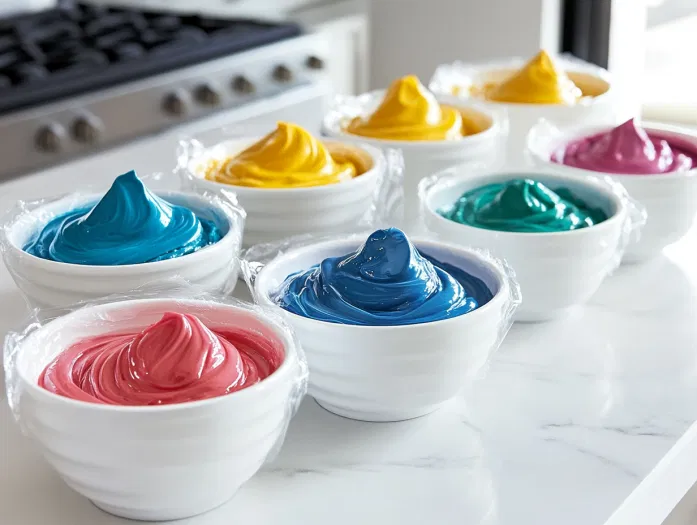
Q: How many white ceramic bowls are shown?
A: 8